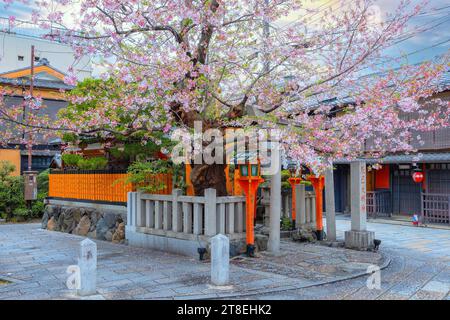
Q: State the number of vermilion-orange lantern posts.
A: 3